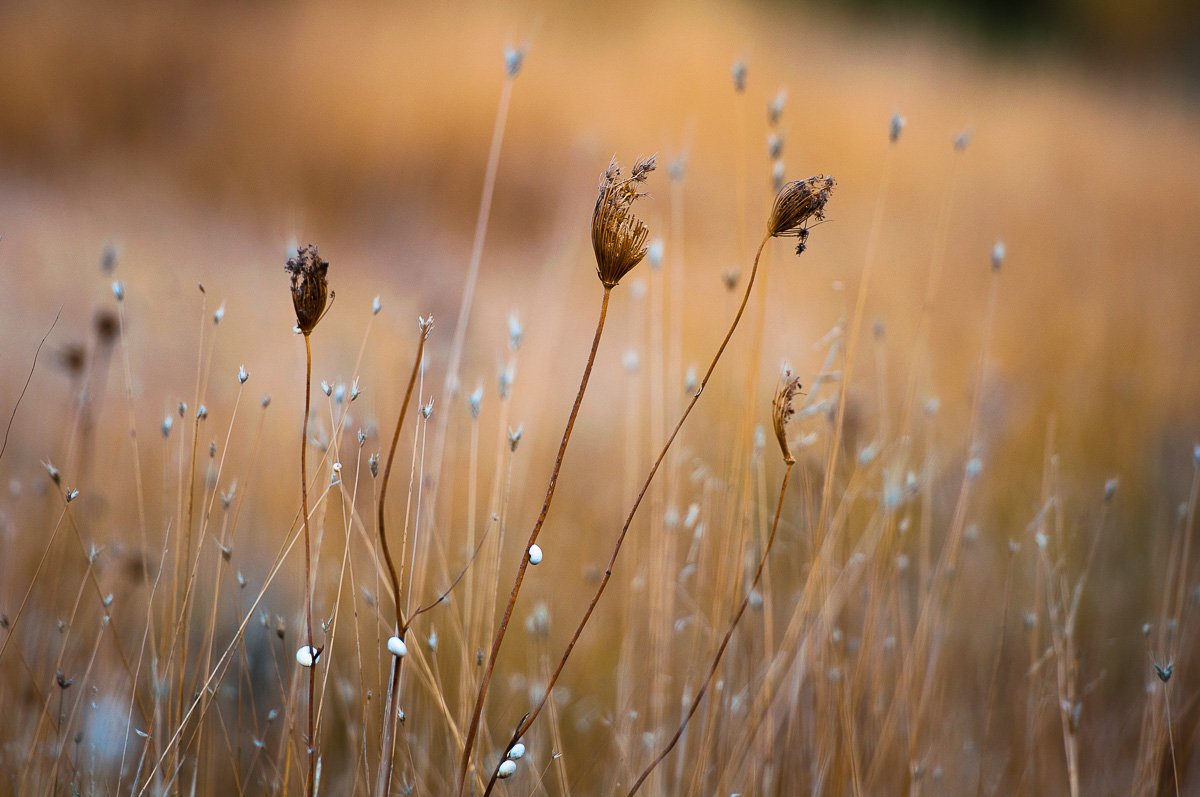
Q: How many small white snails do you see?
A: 5